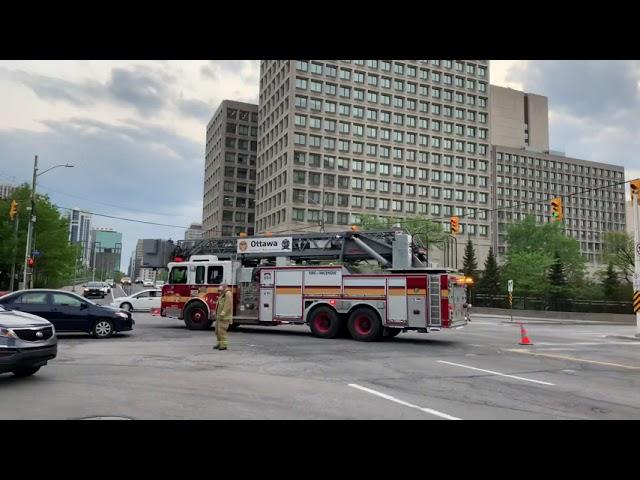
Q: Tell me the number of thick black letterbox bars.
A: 2